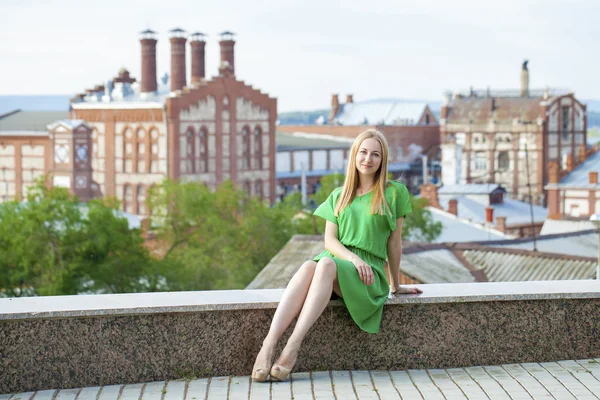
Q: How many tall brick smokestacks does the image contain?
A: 4